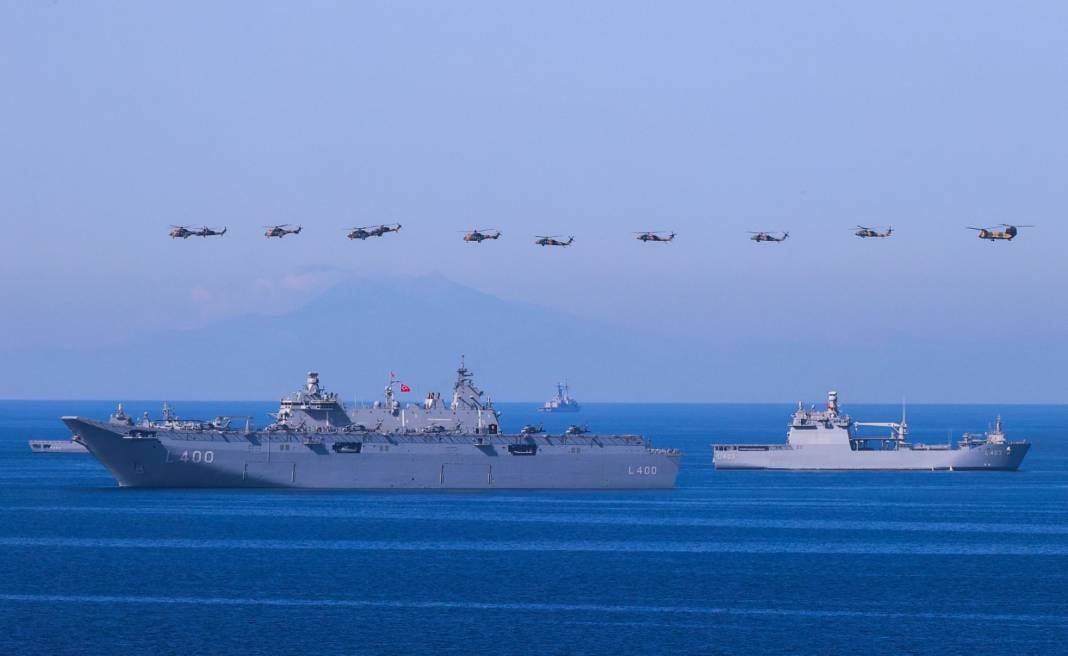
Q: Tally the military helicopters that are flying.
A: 11